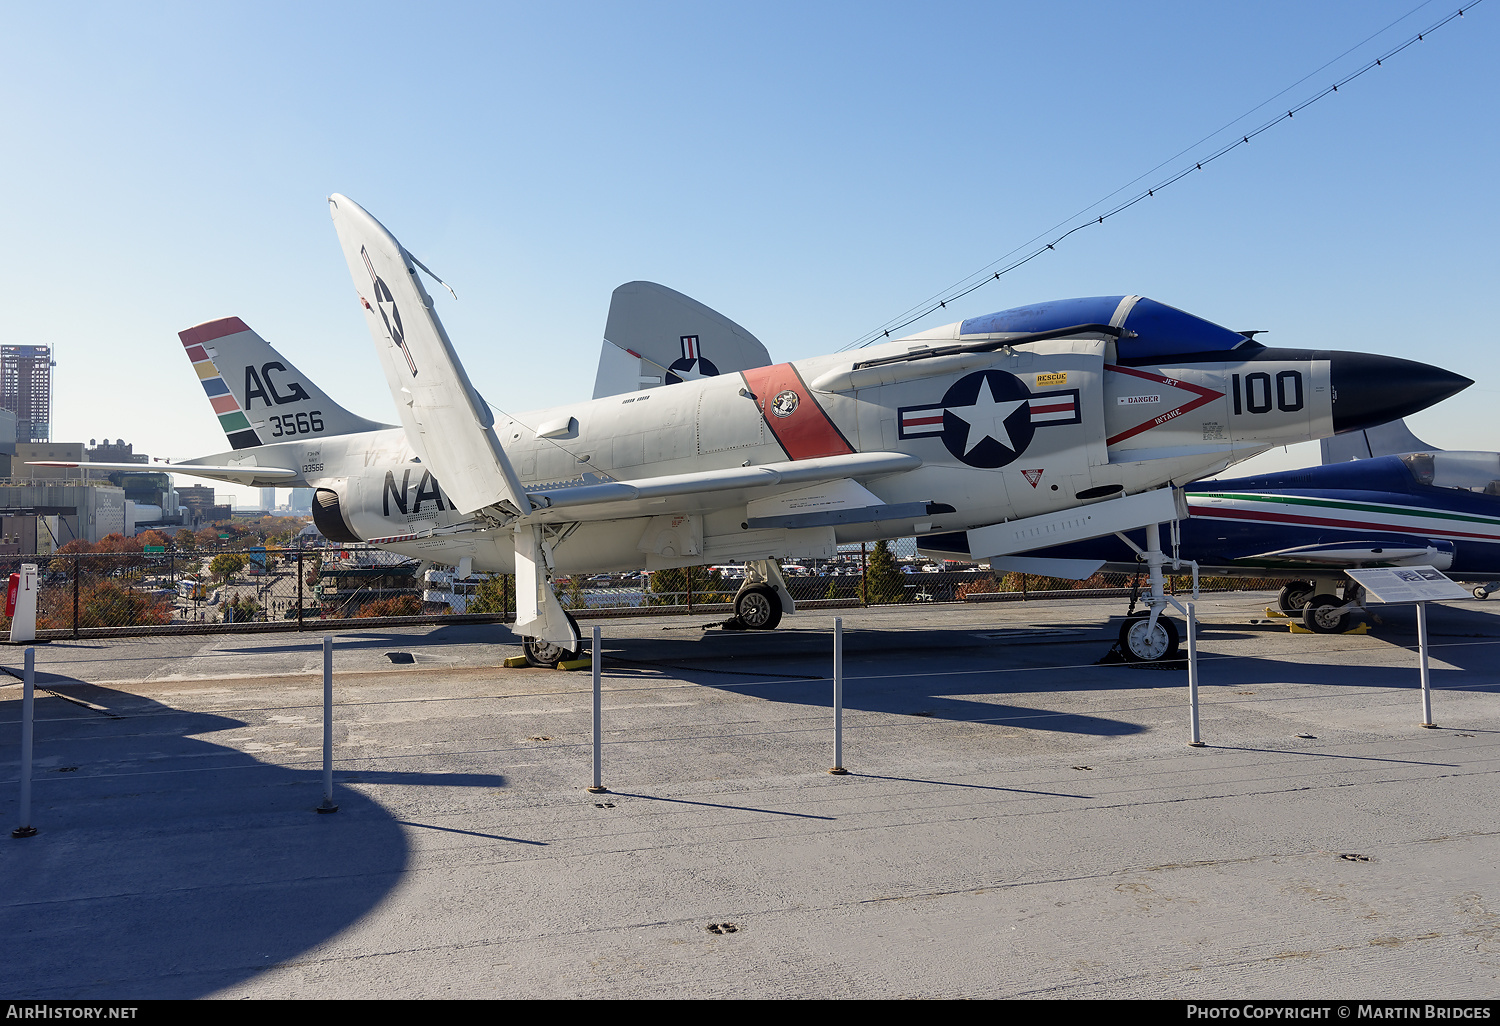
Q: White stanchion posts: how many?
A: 6